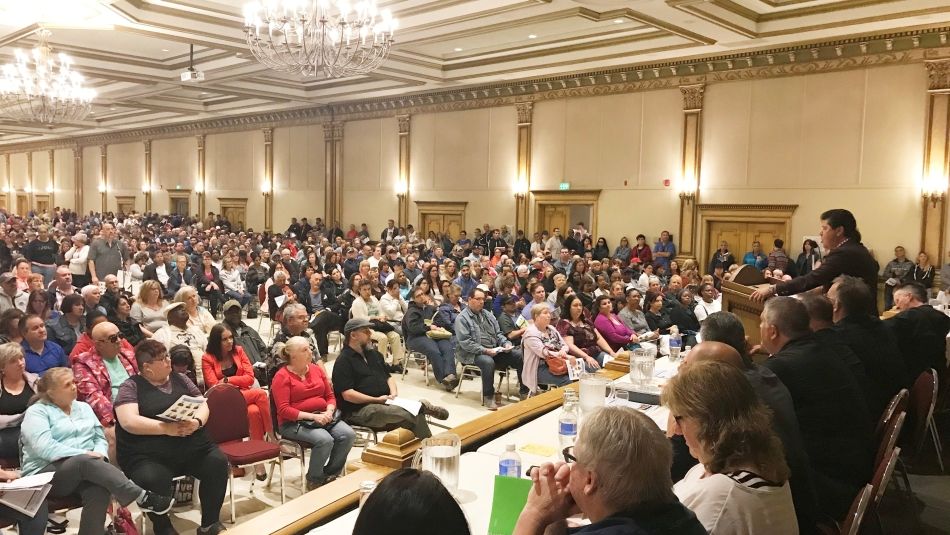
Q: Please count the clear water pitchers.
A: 3